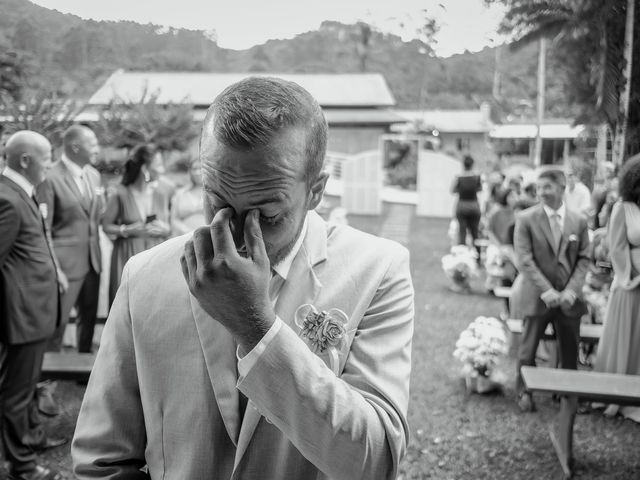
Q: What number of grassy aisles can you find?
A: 1